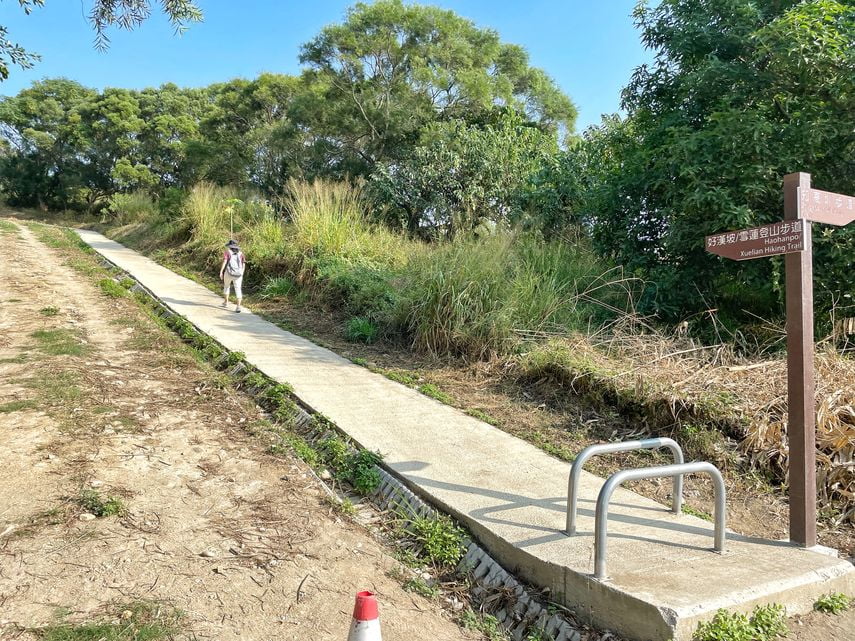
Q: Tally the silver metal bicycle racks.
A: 2